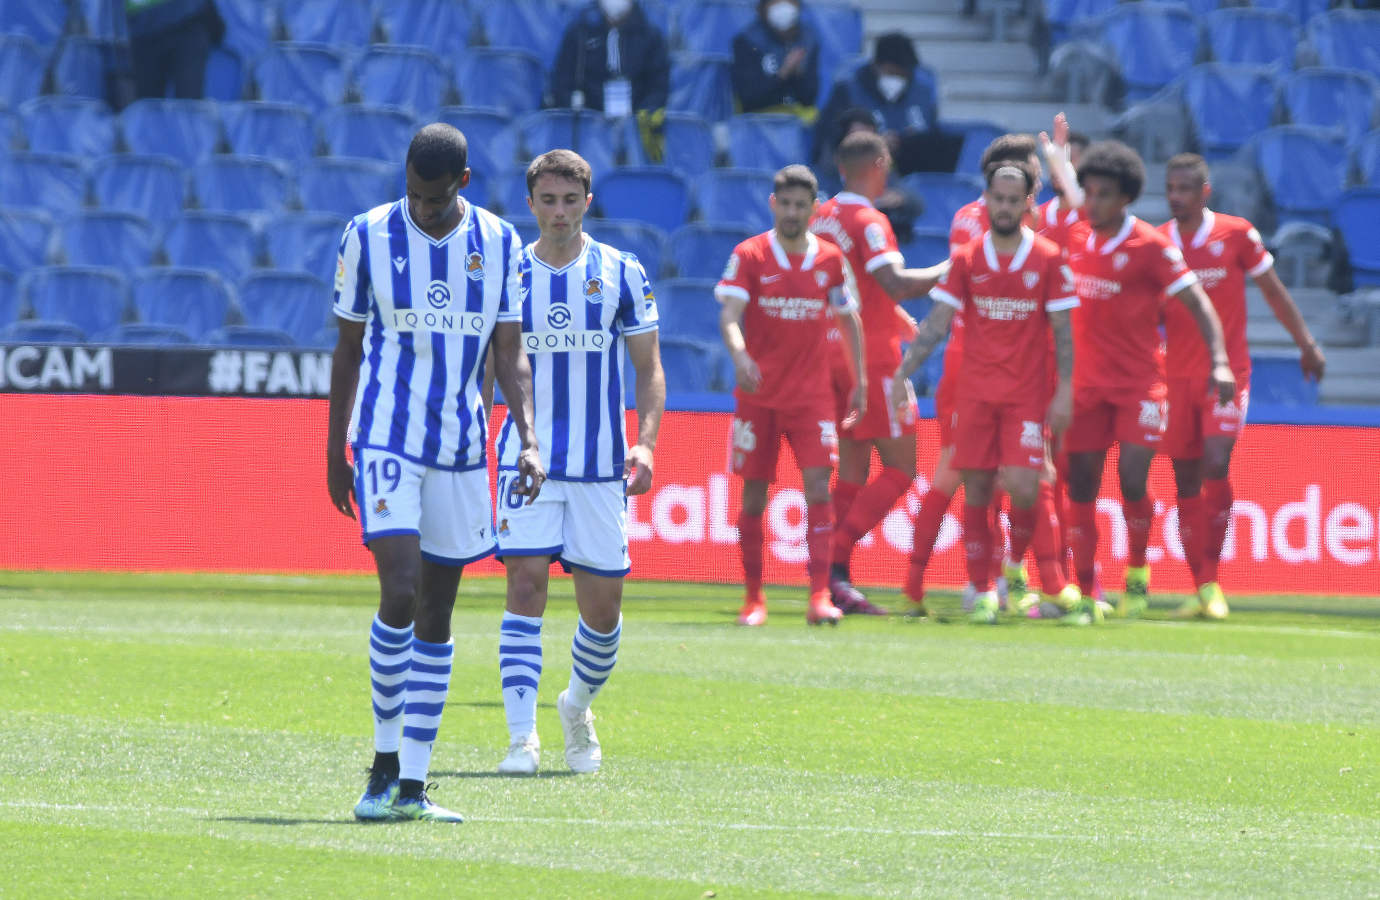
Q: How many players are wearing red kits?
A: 7